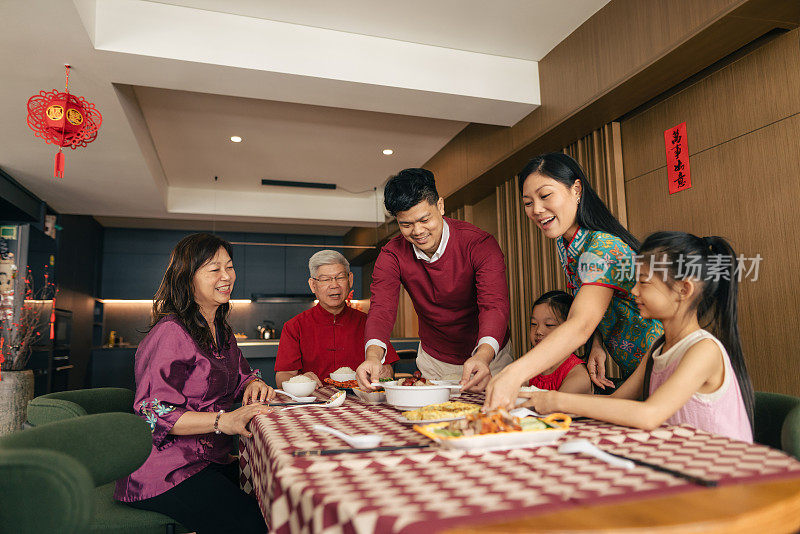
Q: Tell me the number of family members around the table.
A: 6